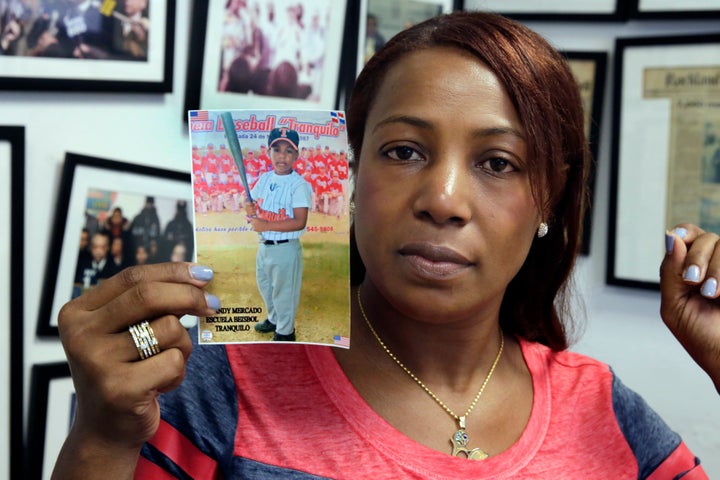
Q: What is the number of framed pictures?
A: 10